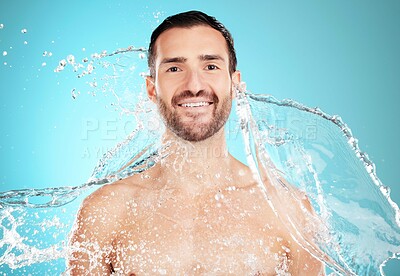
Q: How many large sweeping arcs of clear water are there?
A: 2